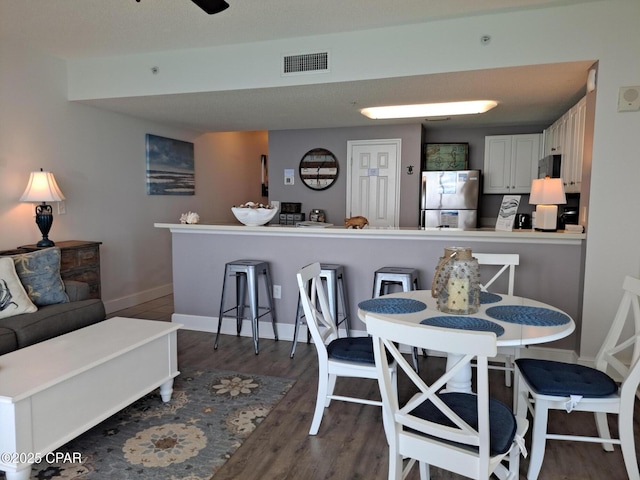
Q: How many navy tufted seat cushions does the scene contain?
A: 3